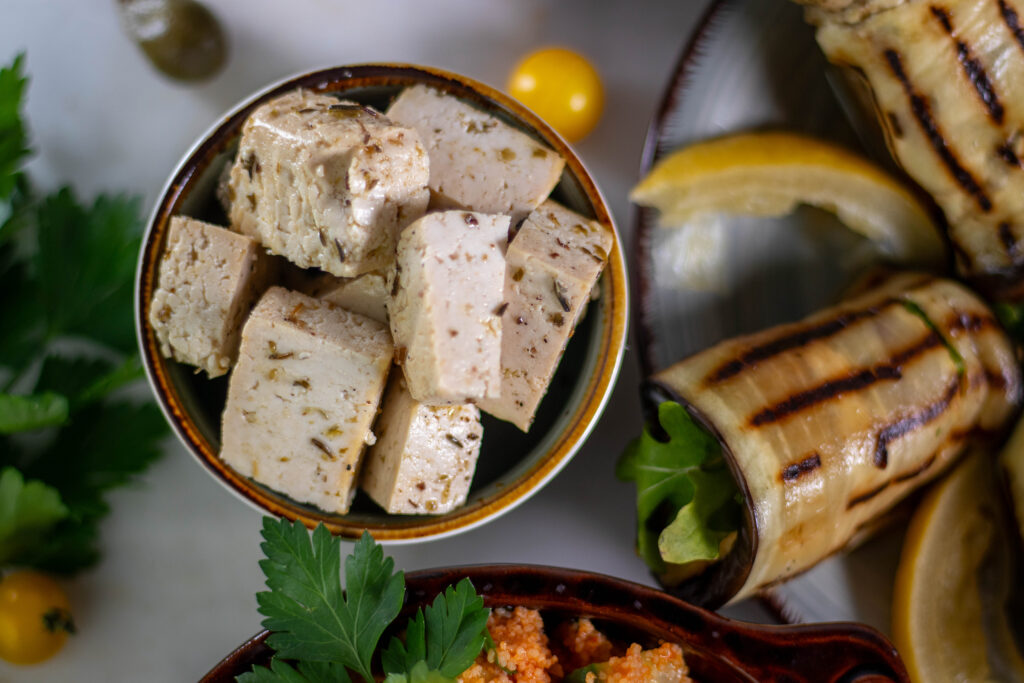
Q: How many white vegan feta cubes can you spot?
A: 8